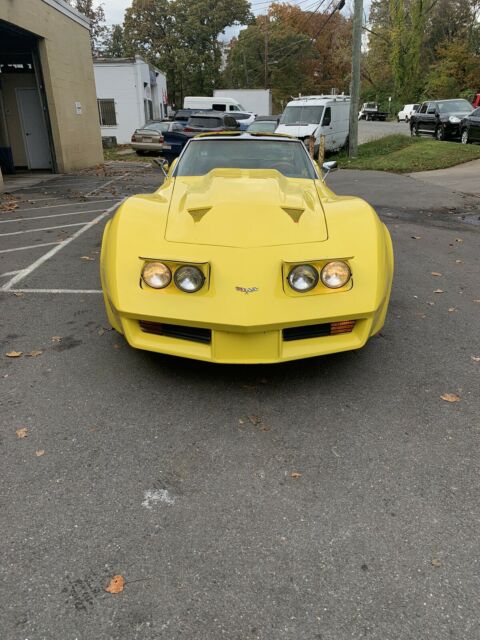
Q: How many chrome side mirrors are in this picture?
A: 2